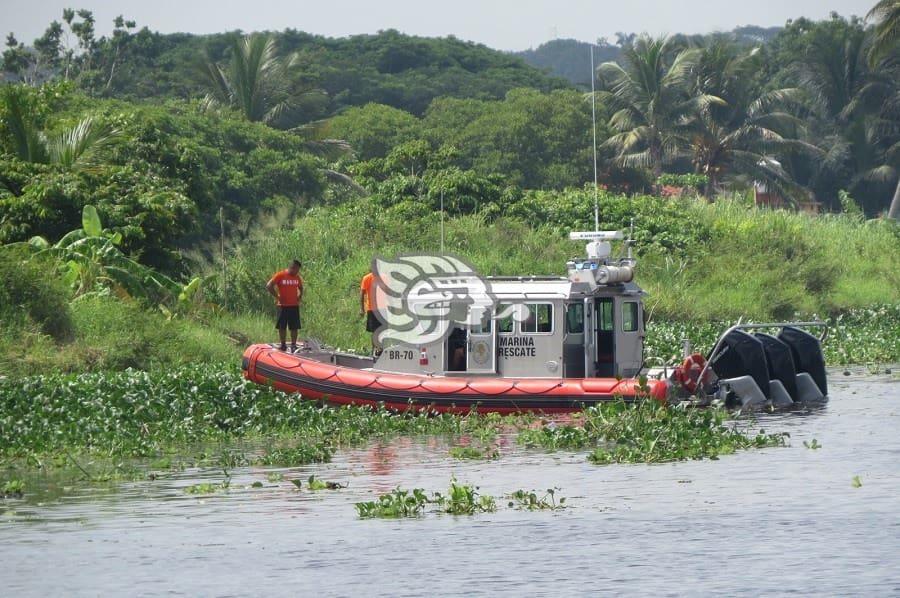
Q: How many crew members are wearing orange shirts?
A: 2